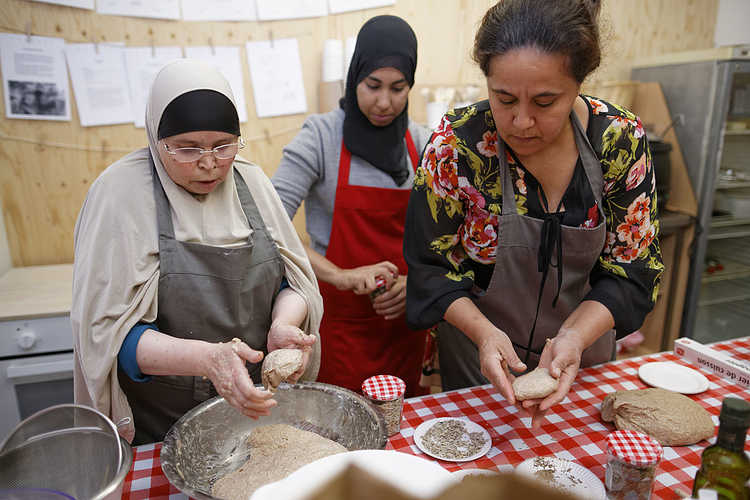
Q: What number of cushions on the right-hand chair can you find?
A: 0